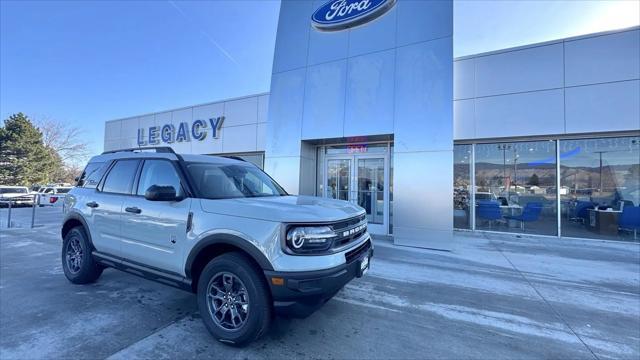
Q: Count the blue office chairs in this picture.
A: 4